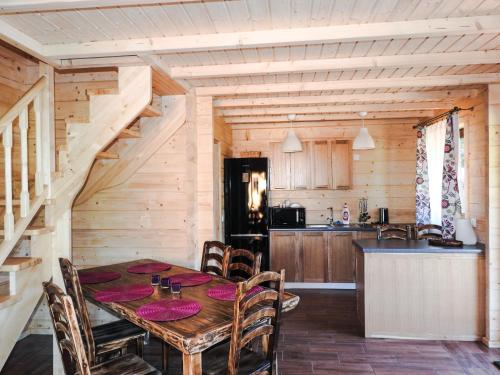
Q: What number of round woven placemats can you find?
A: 6